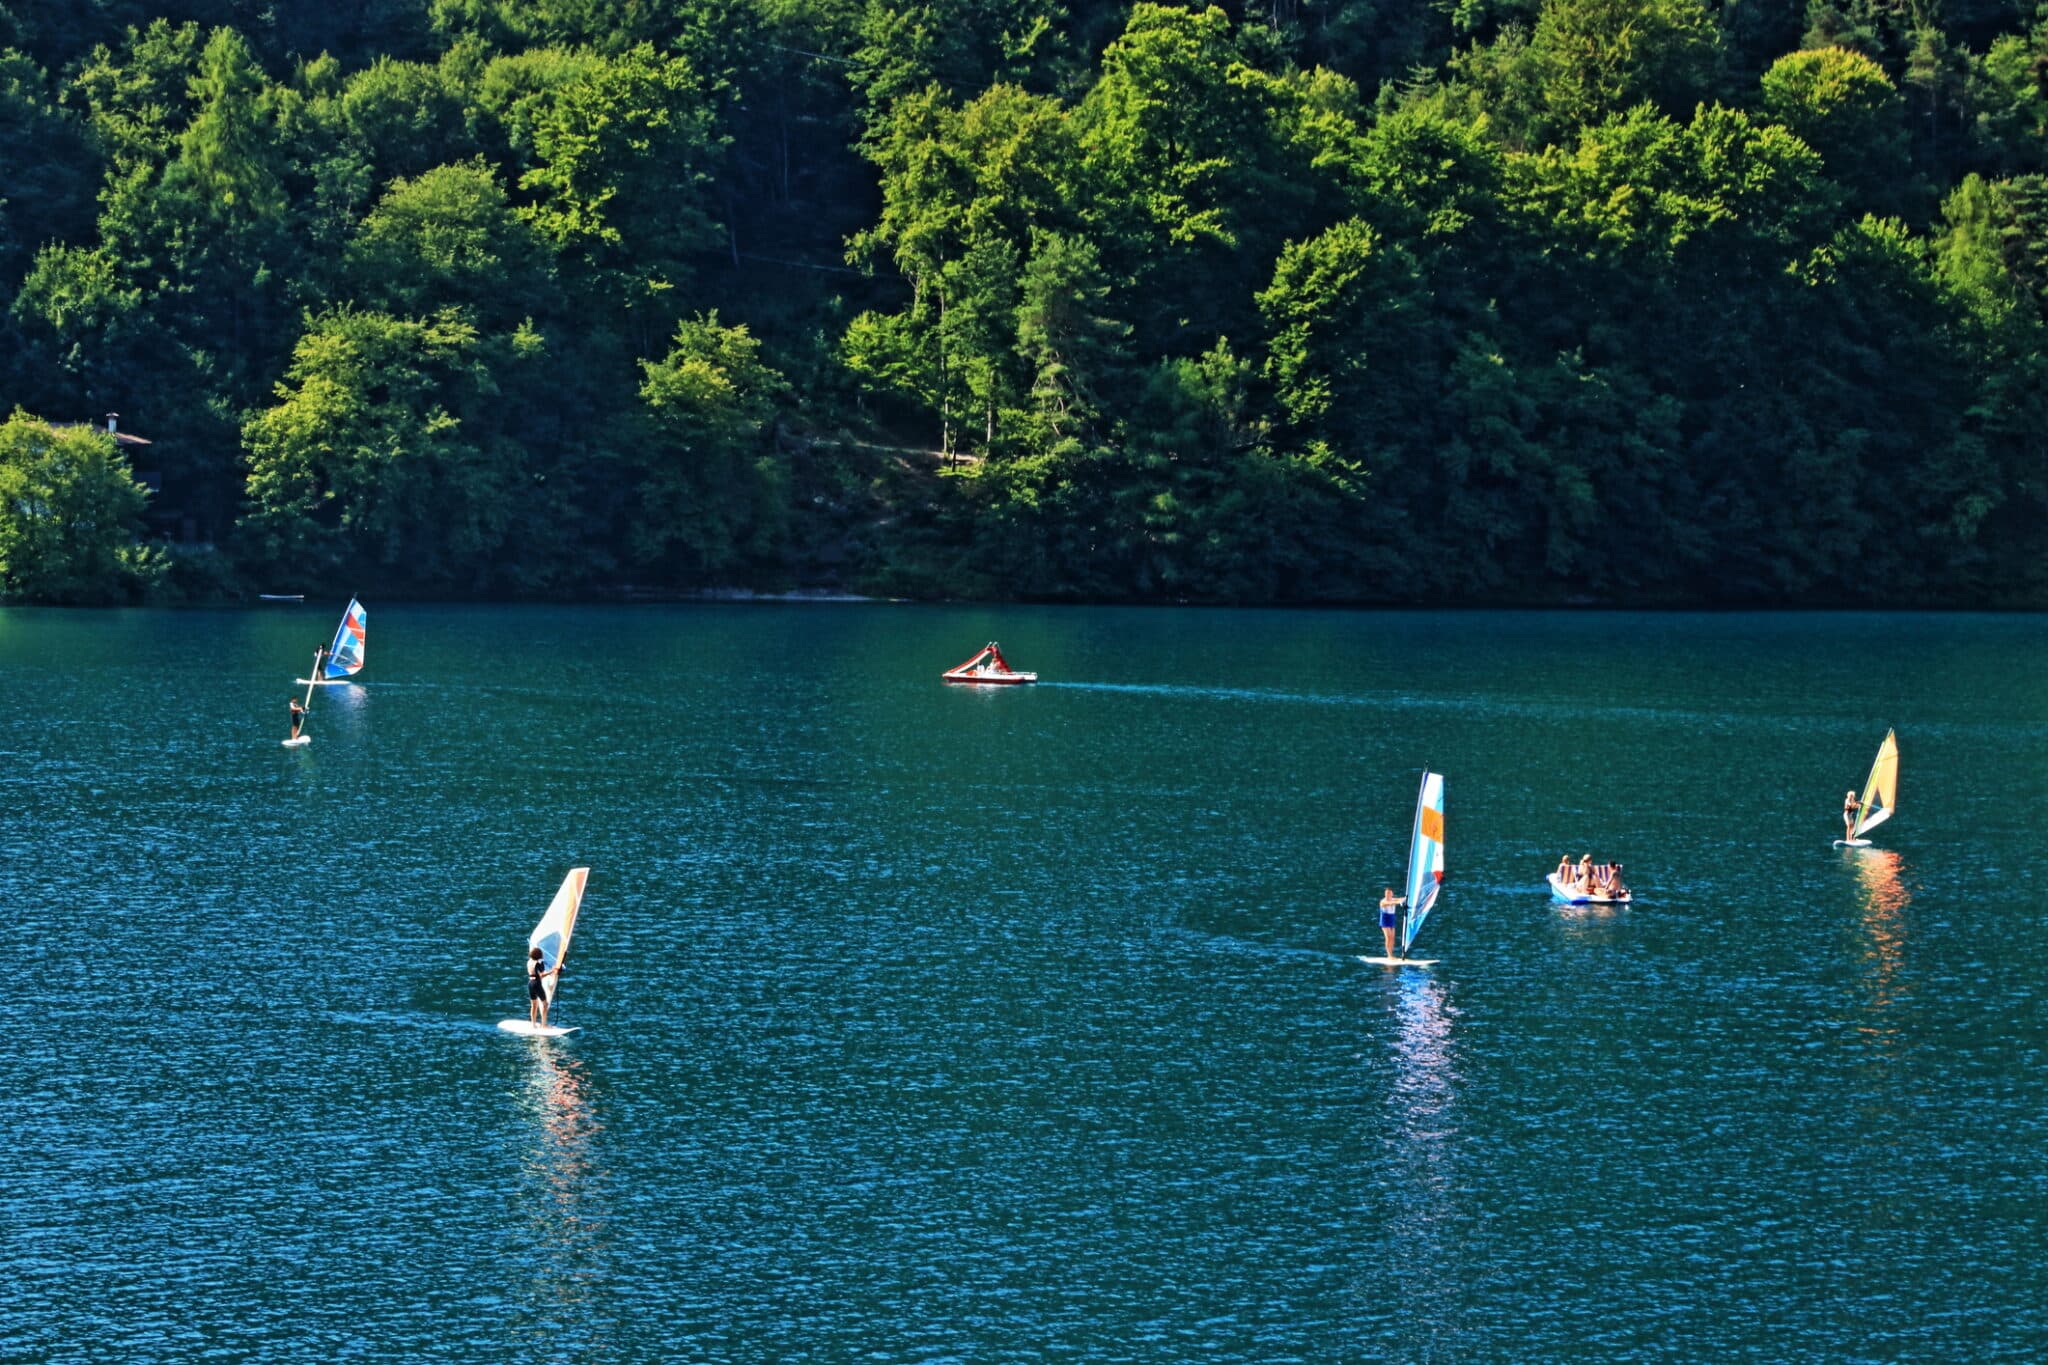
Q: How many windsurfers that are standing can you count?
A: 5